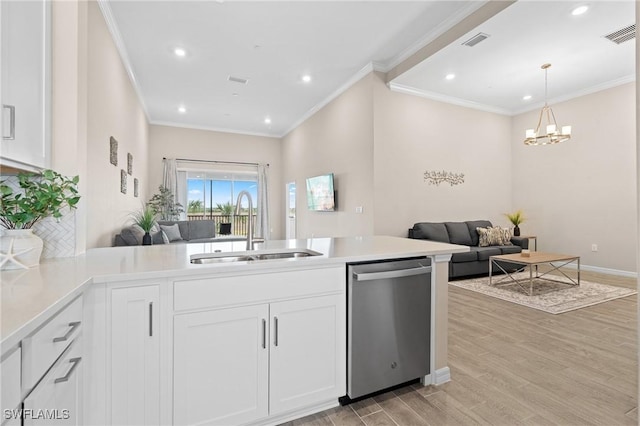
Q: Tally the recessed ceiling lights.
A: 7